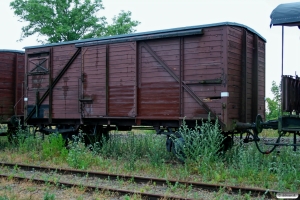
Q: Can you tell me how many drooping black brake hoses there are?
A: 1